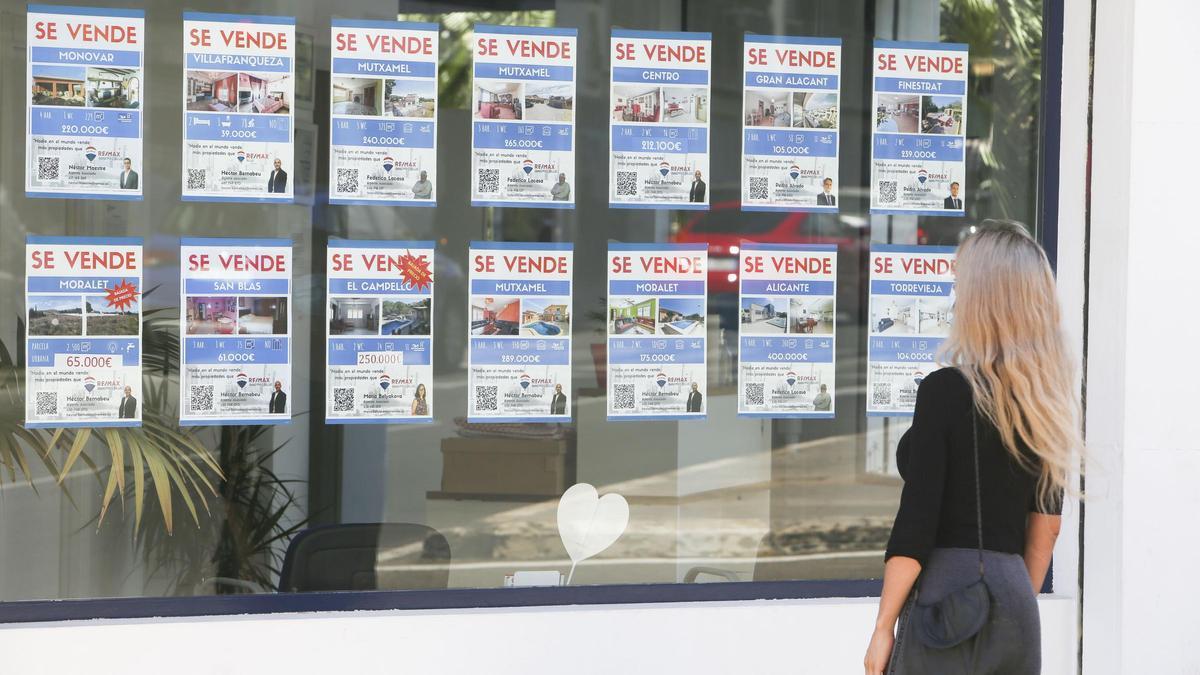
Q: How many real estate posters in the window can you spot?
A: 14